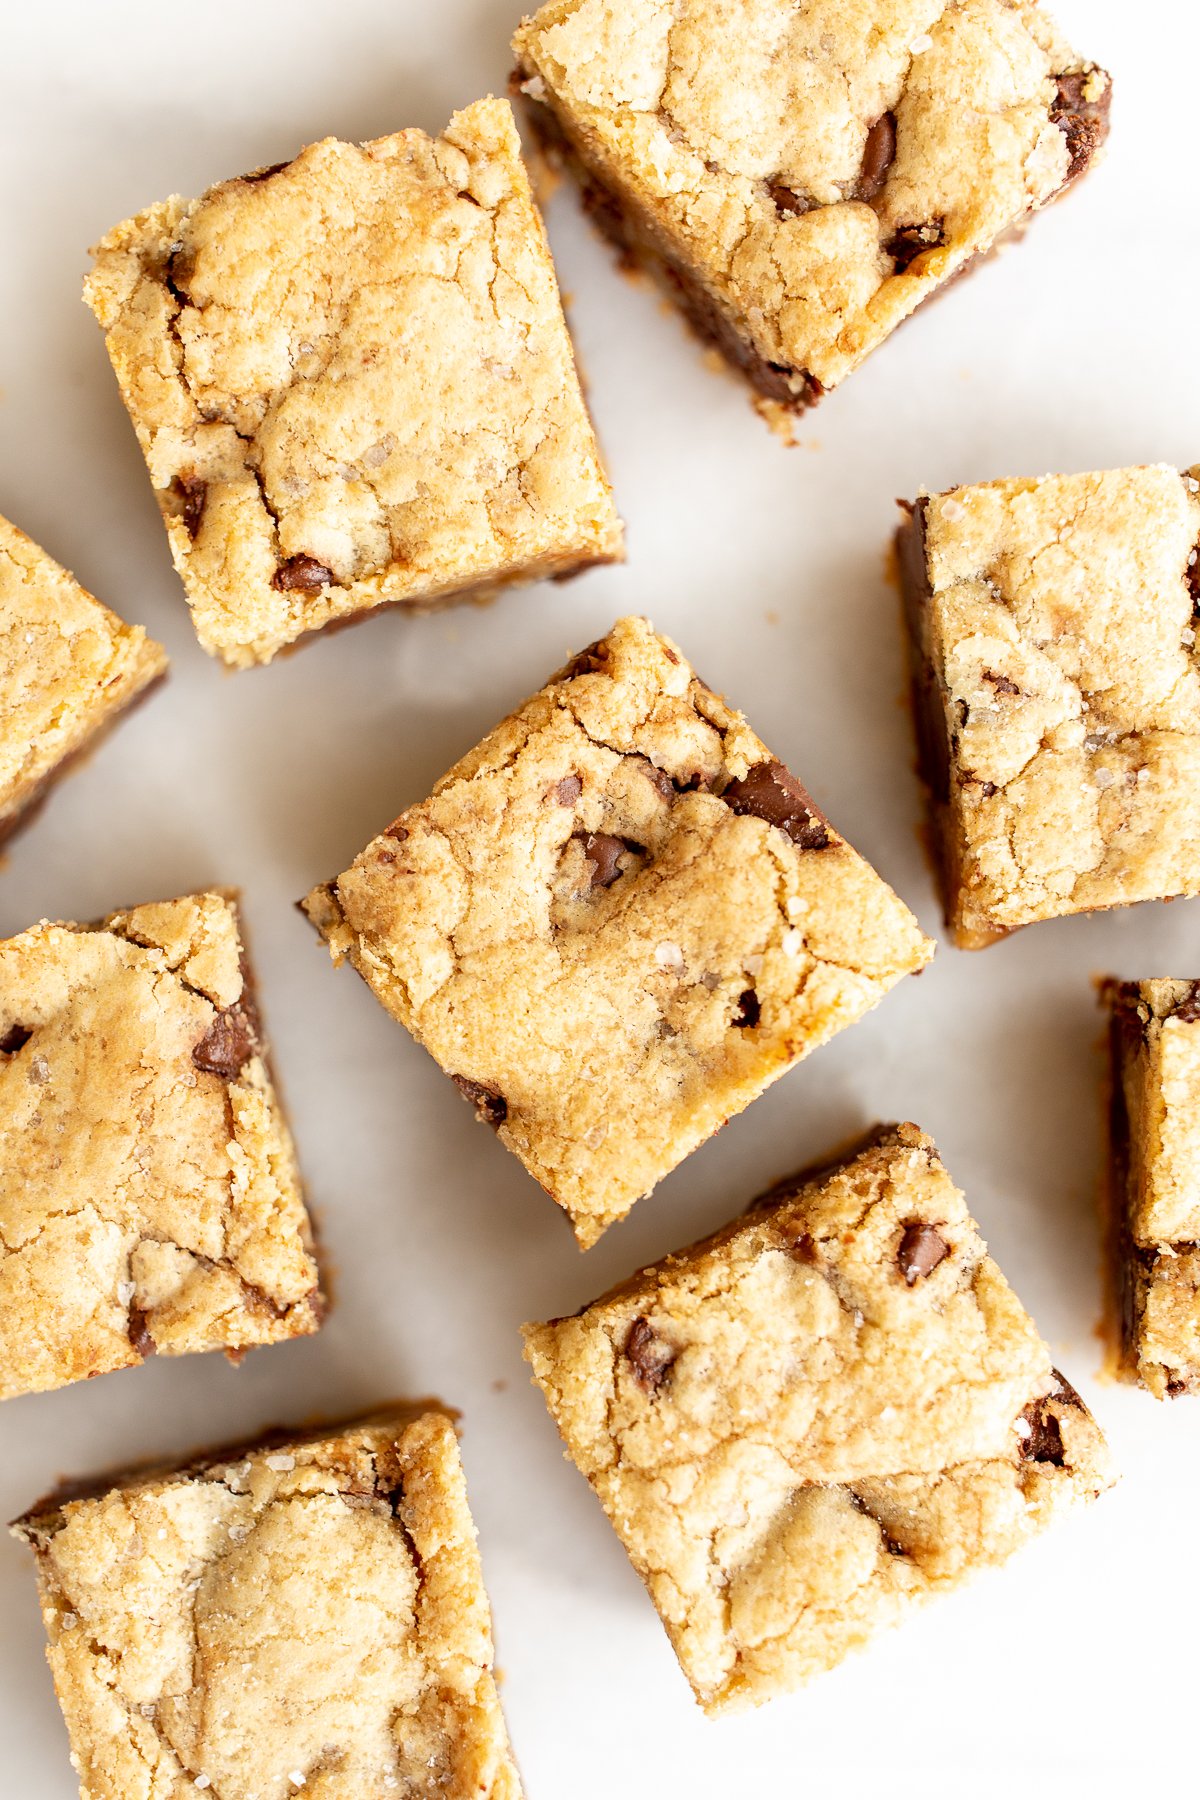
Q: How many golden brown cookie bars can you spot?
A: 9